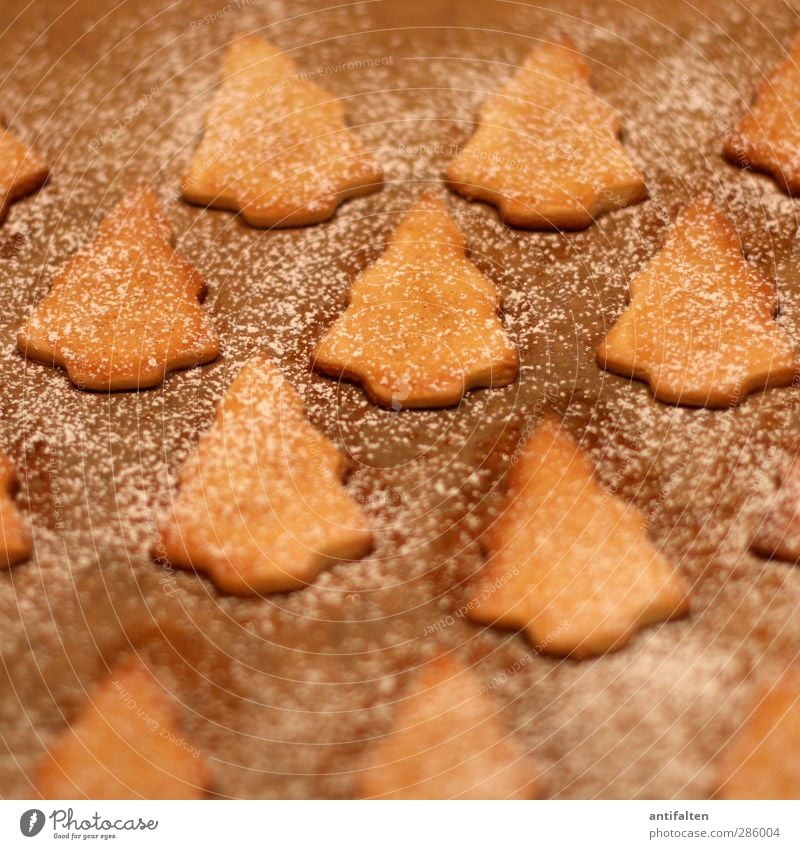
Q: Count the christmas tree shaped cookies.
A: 14